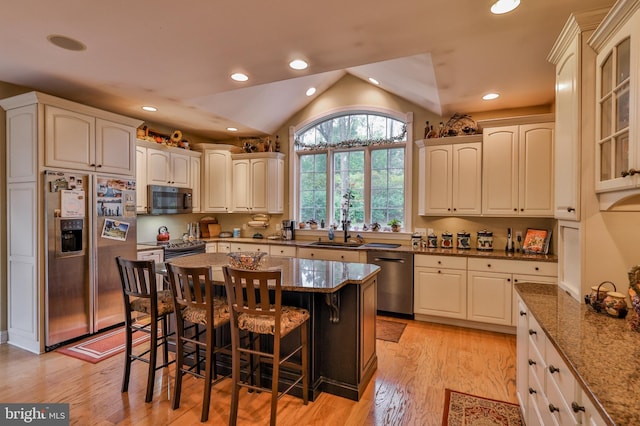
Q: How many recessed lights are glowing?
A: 8